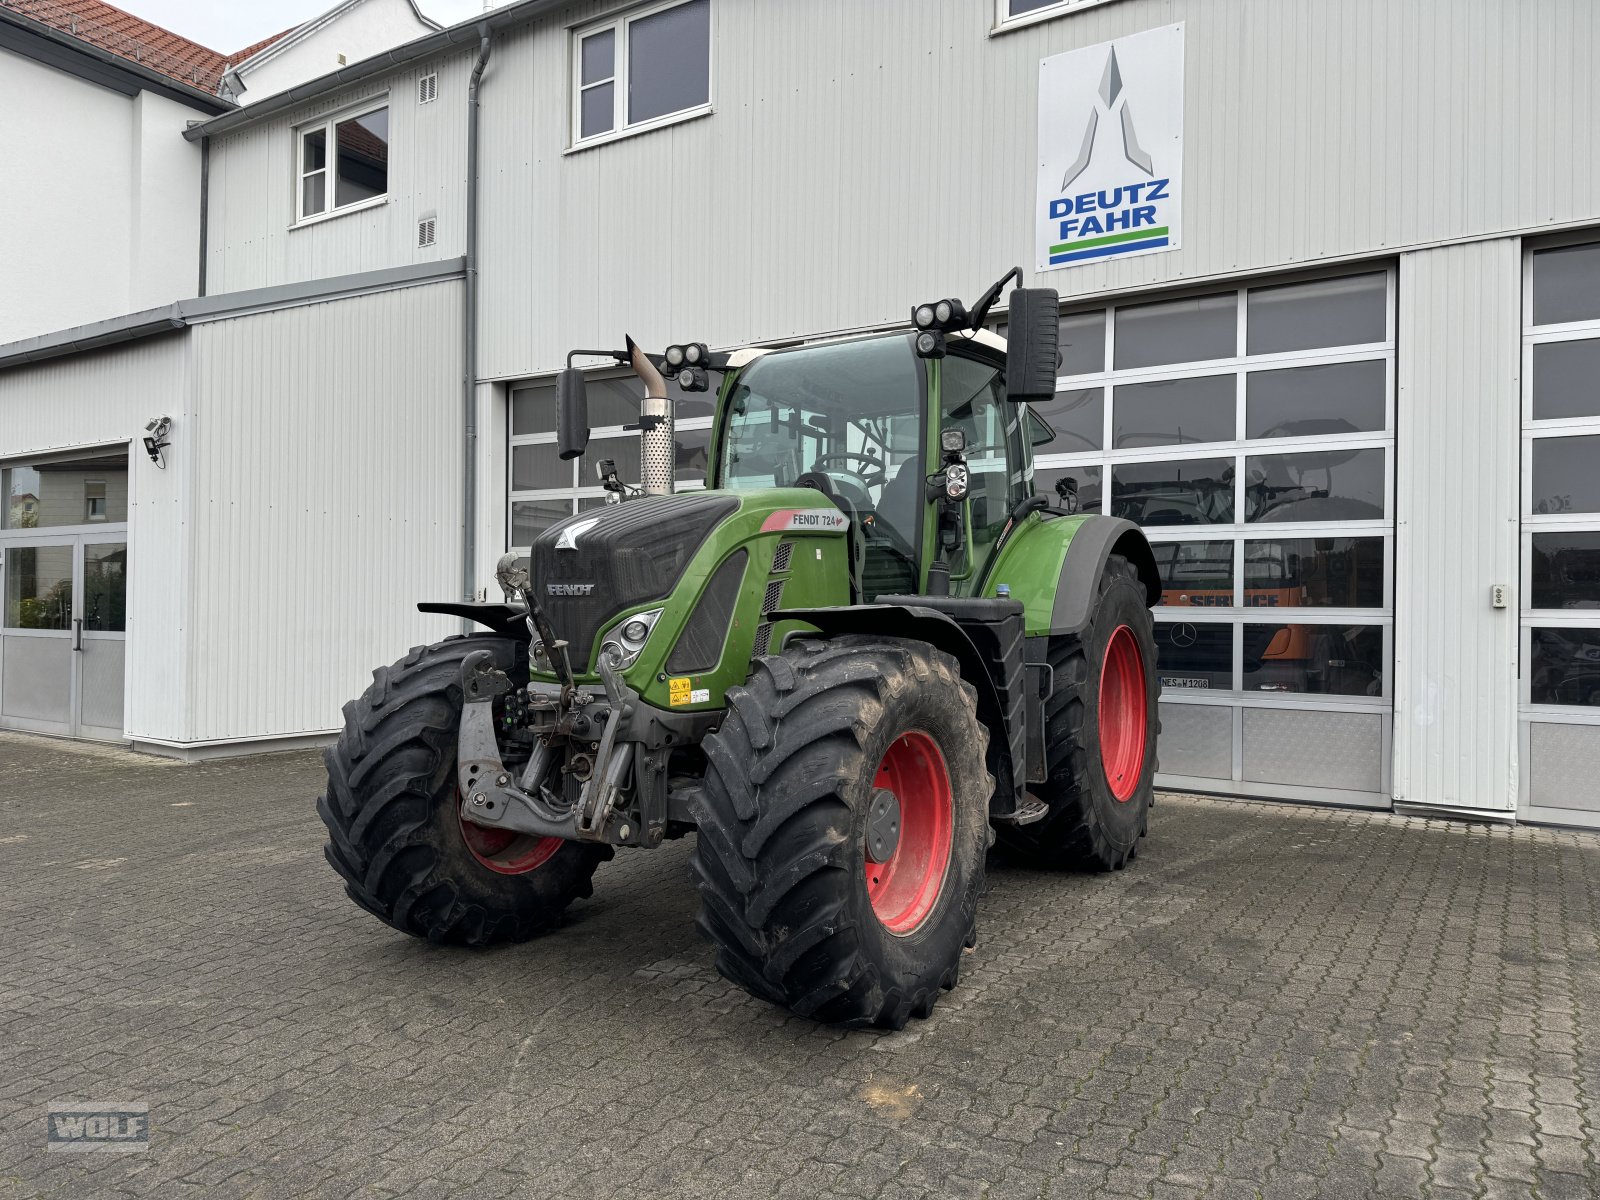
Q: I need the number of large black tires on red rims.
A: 3